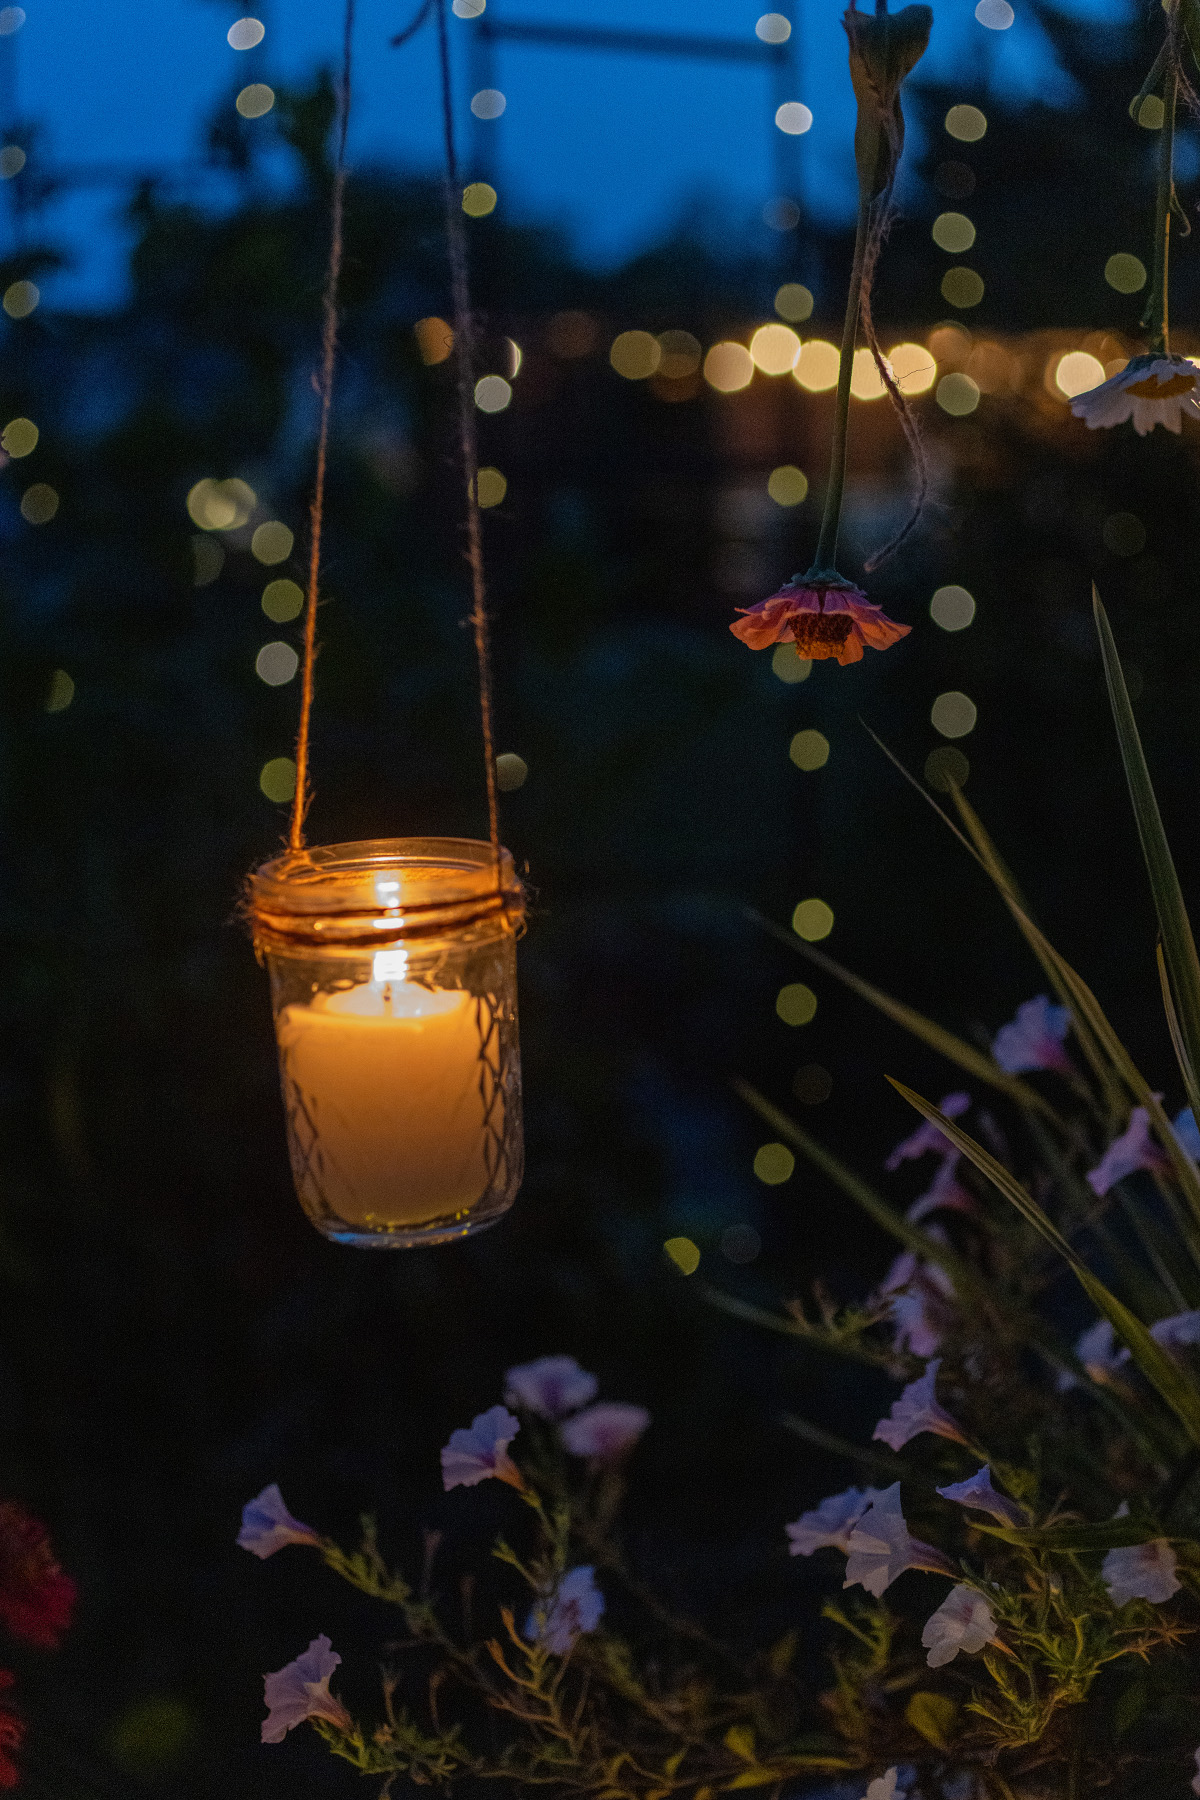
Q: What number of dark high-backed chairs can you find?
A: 0